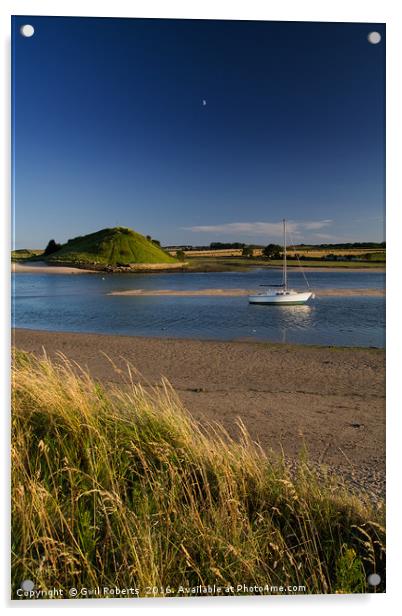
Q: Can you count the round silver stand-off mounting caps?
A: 4